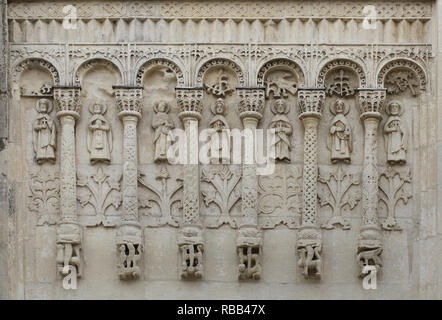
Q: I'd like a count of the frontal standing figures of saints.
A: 7